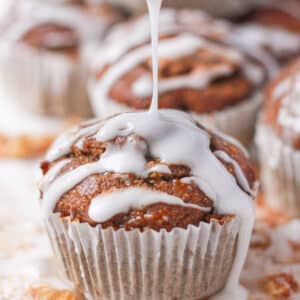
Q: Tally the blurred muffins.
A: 4